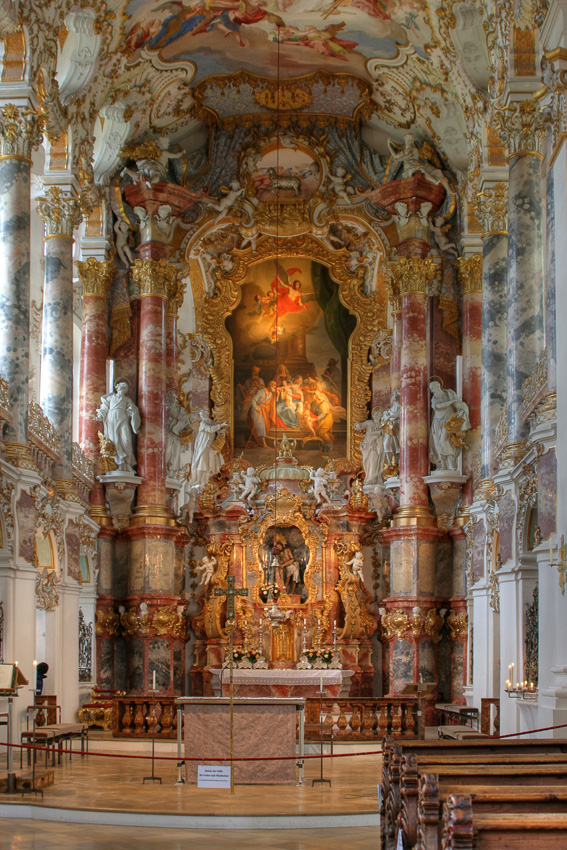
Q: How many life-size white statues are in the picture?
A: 6